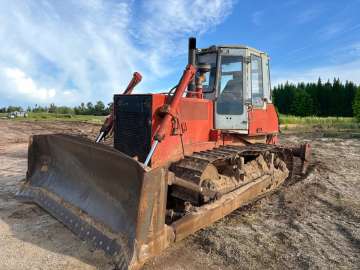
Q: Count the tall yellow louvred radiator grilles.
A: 0